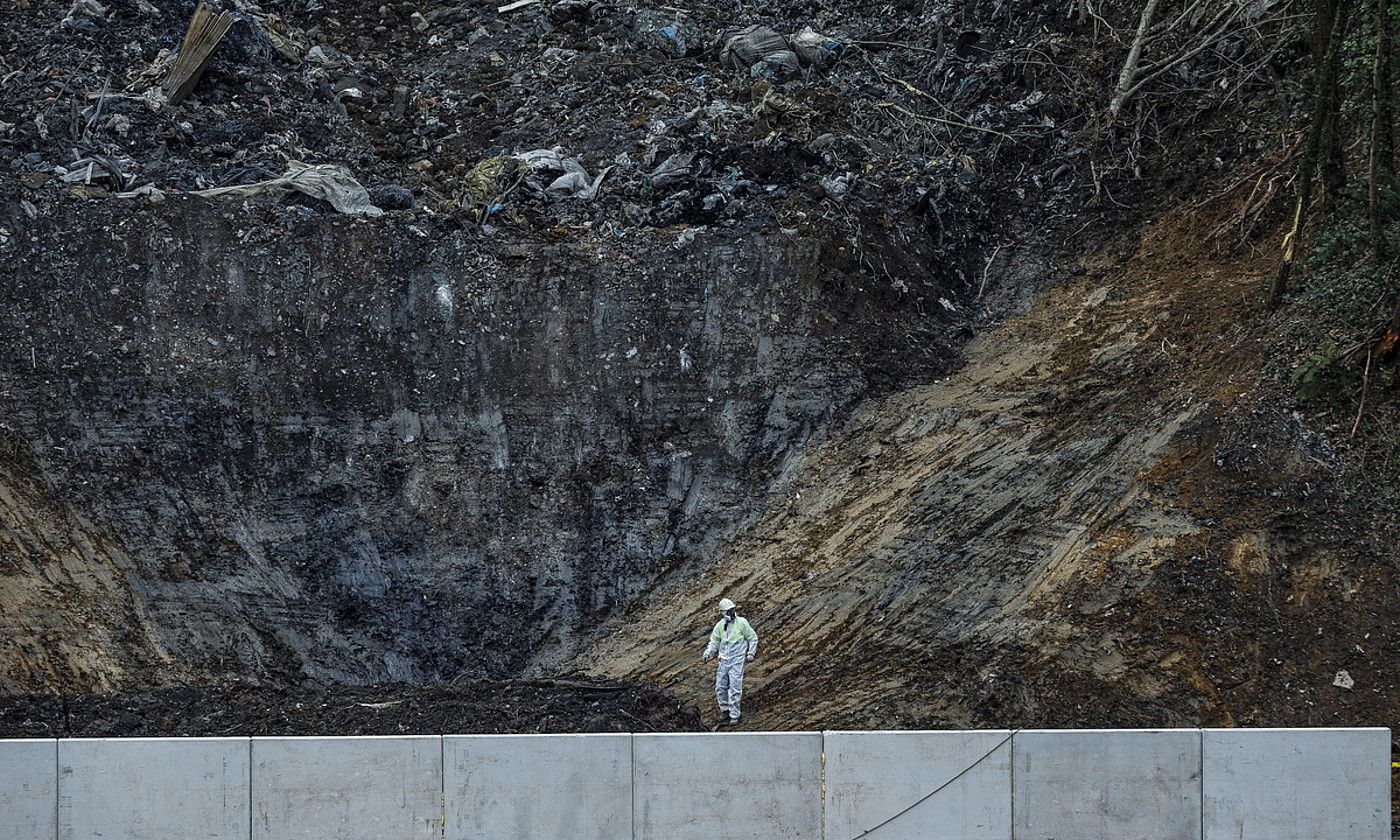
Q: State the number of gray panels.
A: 8